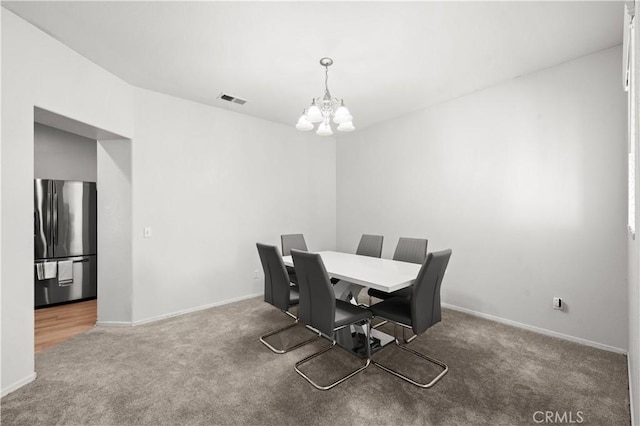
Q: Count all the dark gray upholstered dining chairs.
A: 6